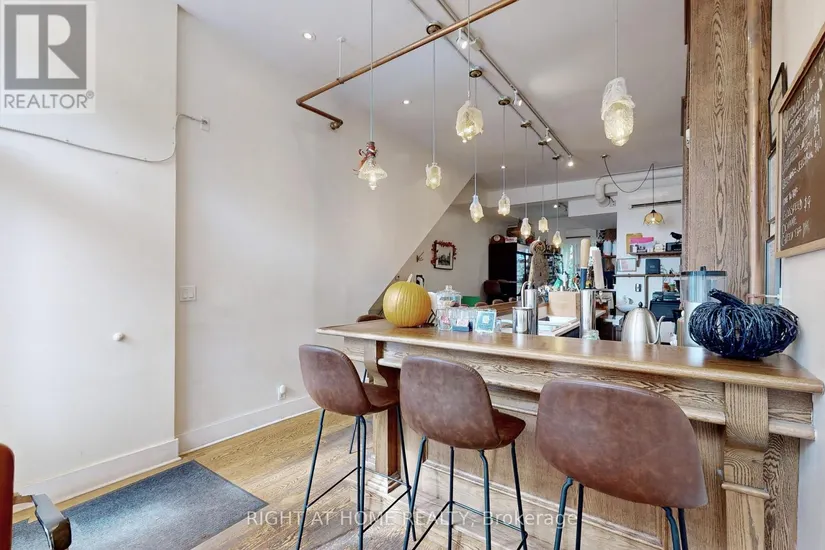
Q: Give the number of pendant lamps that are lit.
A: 10